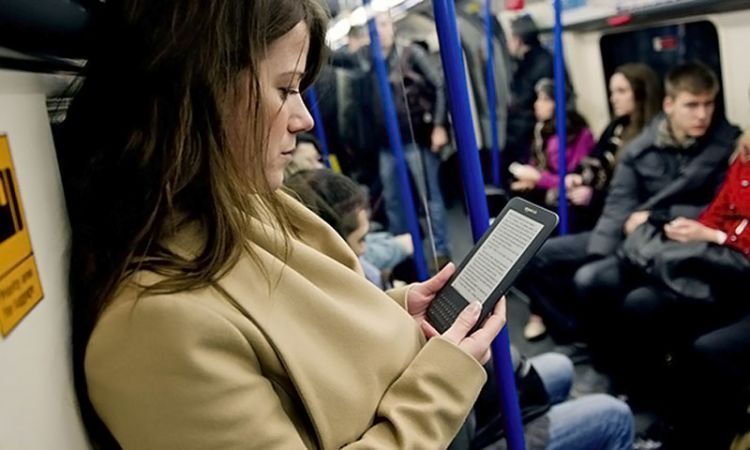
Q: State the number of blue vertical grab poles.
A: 5